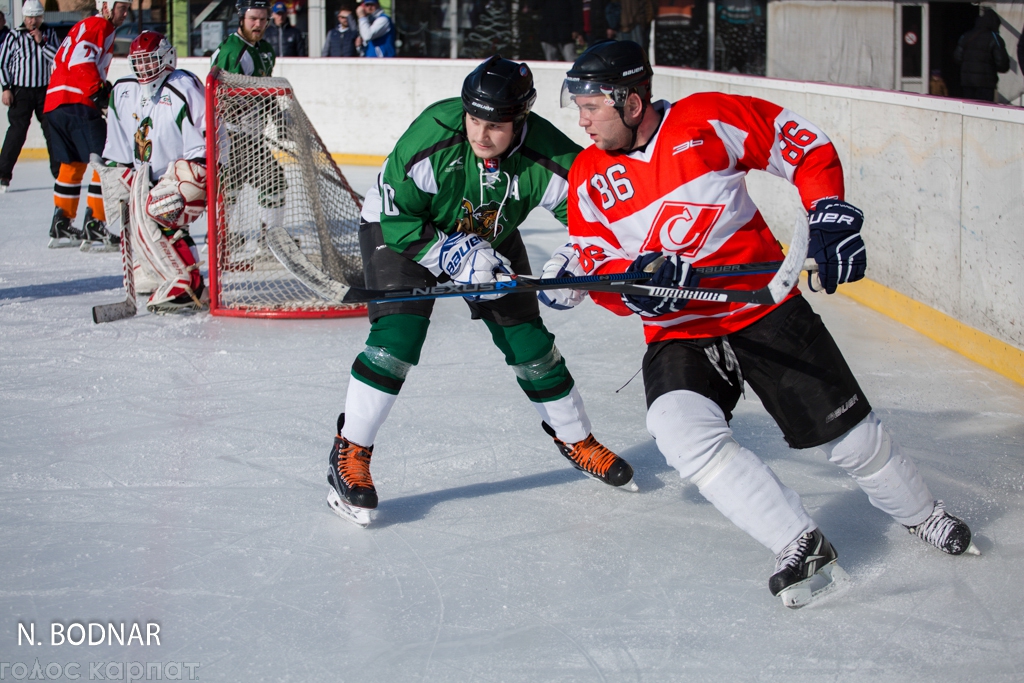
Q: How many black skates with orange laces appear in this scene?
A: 2